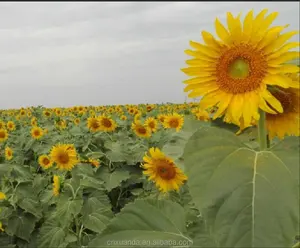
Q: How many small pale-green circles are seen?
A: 1